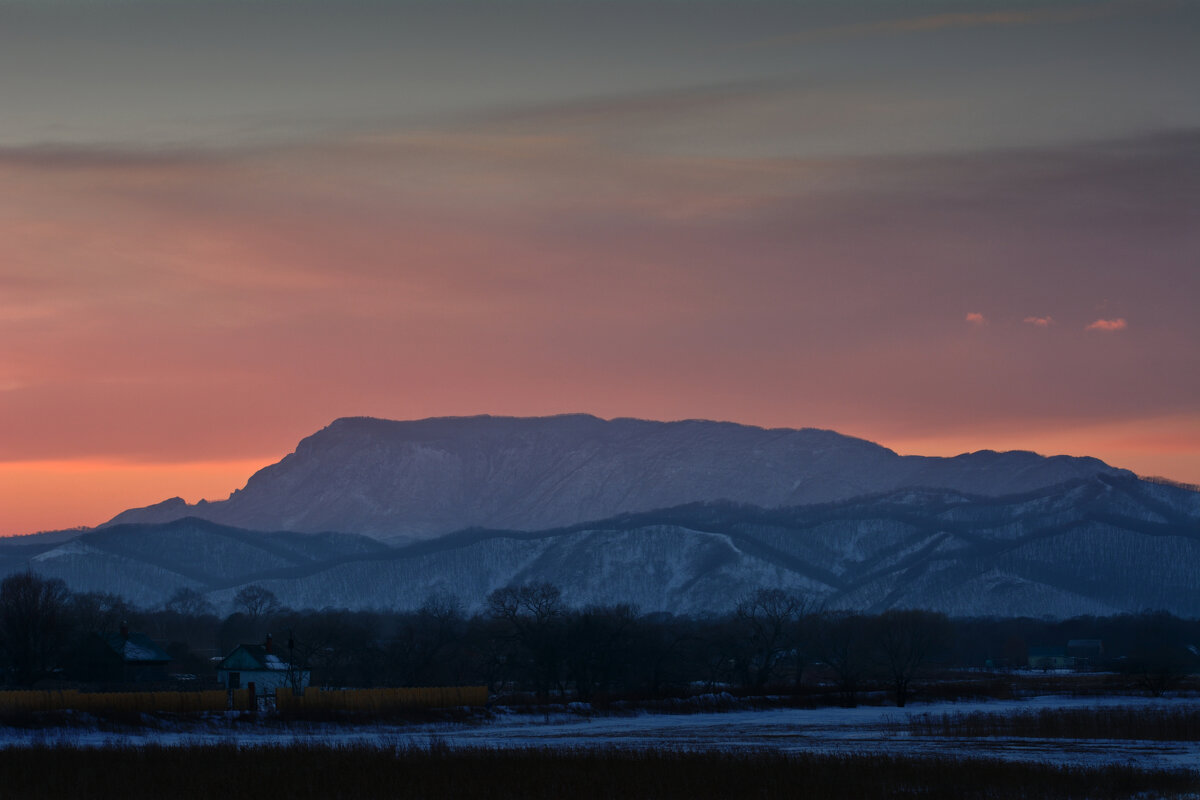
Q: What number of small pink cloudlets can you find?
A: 3